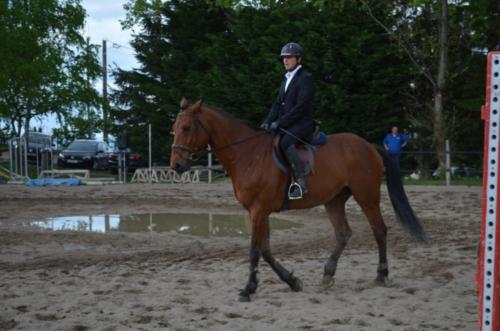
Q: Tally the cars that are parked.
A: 3